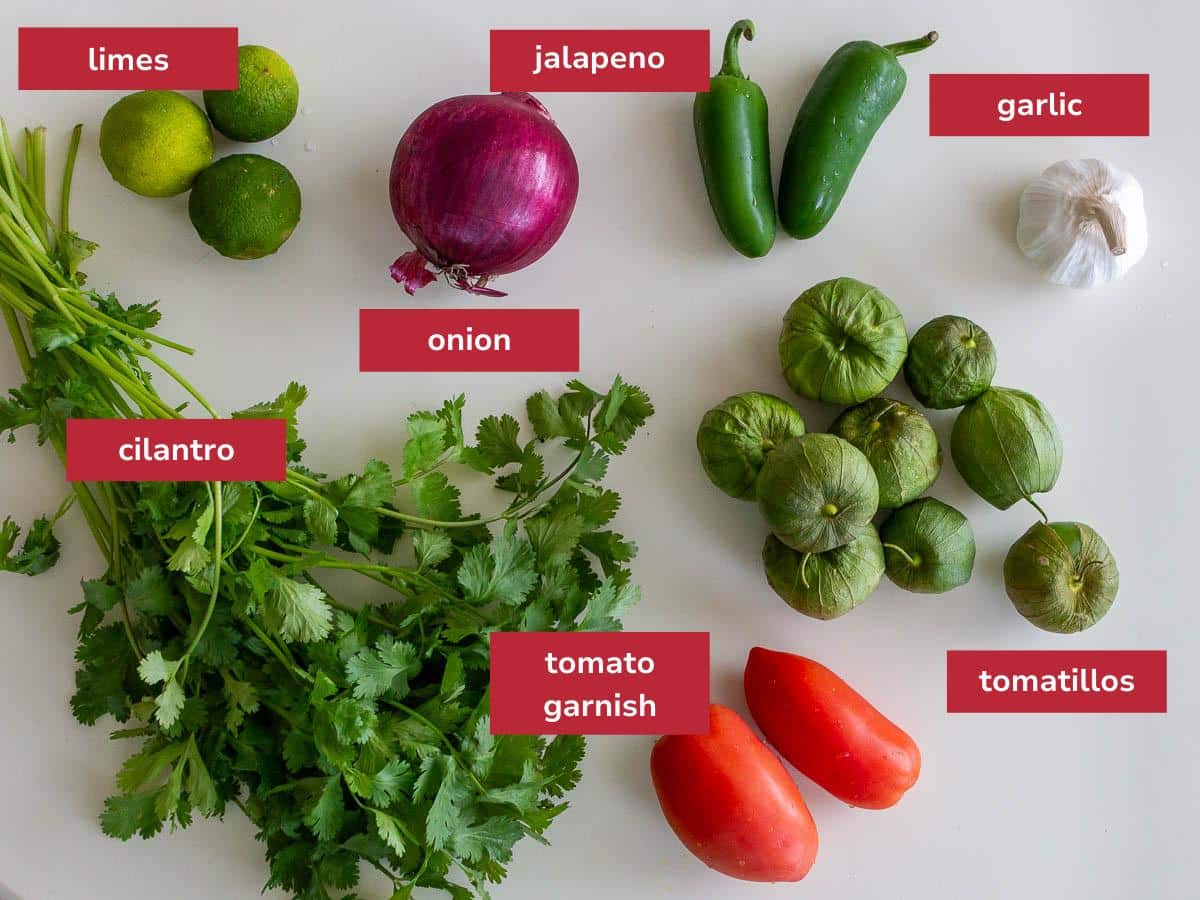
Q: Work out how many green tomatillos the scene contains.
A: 9